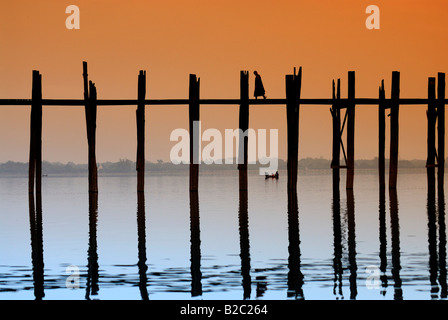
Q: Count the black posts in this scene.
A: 12